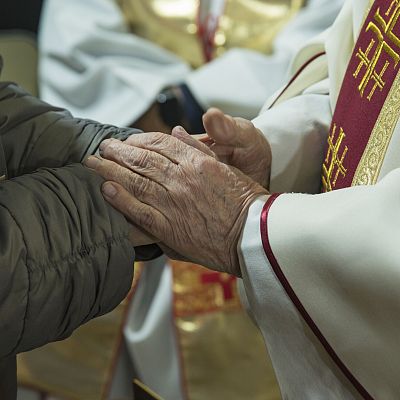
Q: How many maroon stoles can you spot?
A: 1